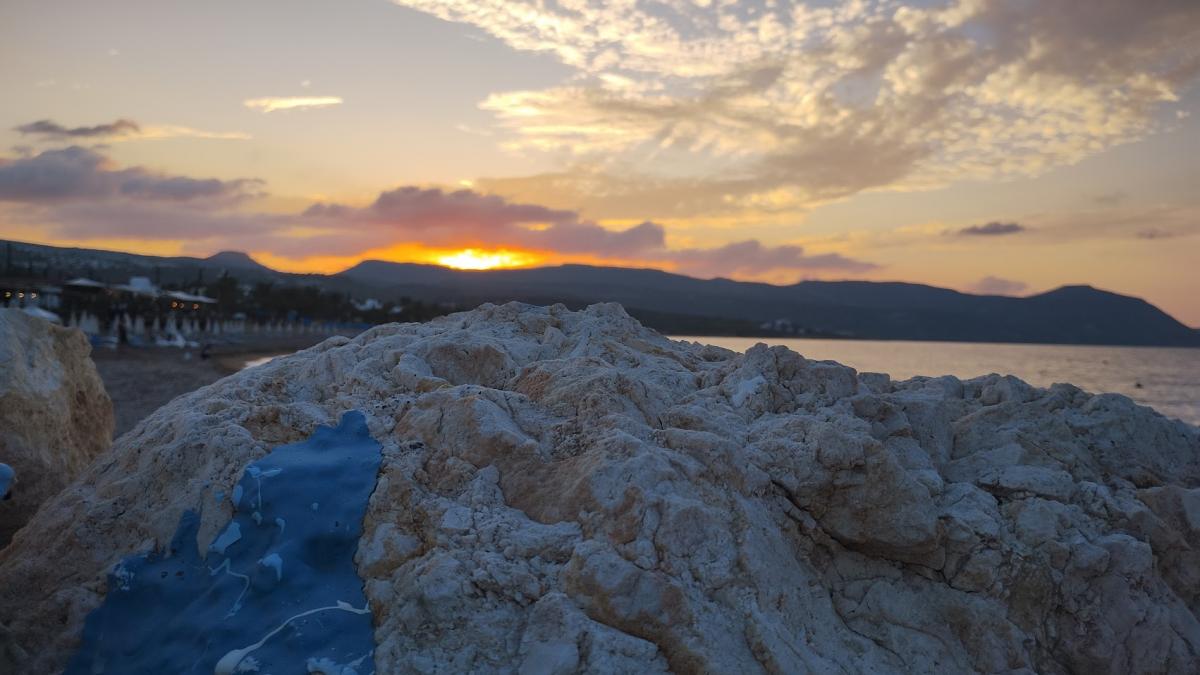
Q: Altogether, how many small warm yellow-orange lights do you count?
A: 6